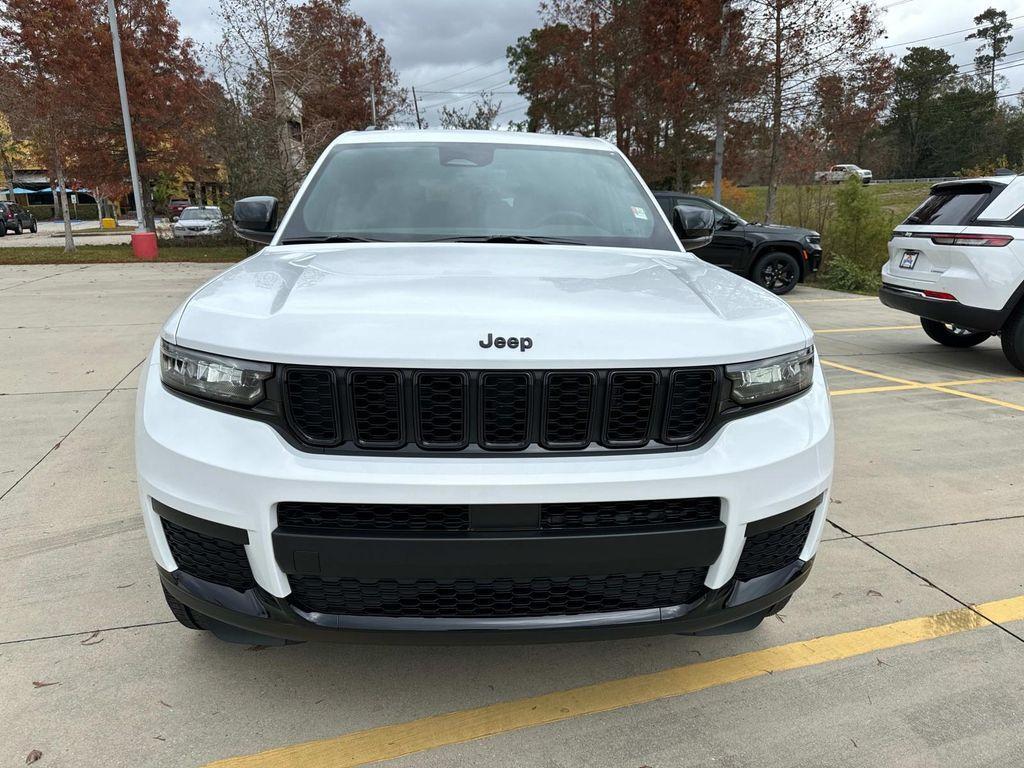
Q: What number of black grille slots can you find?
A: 7